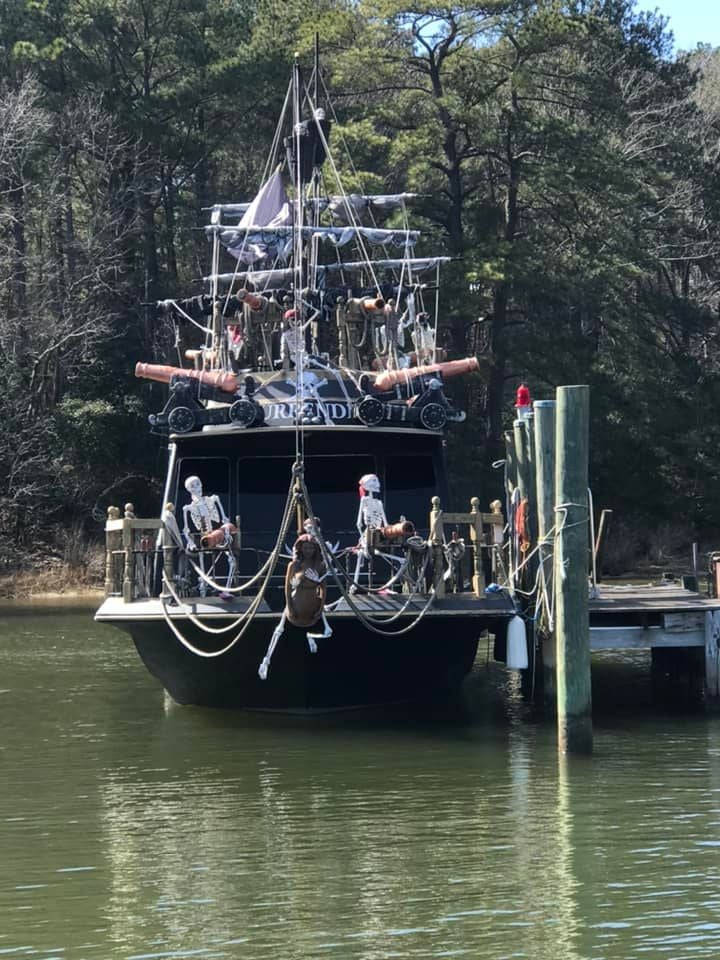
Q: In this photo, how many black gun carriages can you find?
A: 2